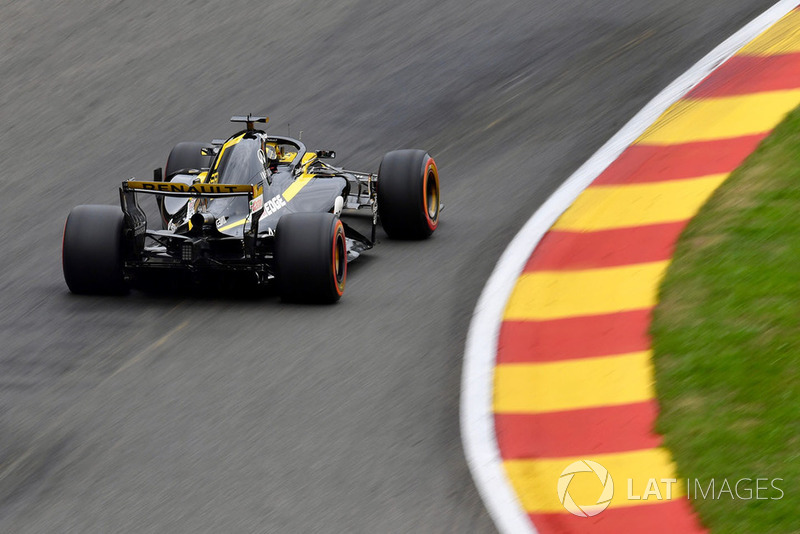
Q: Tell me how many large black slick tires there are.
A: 4